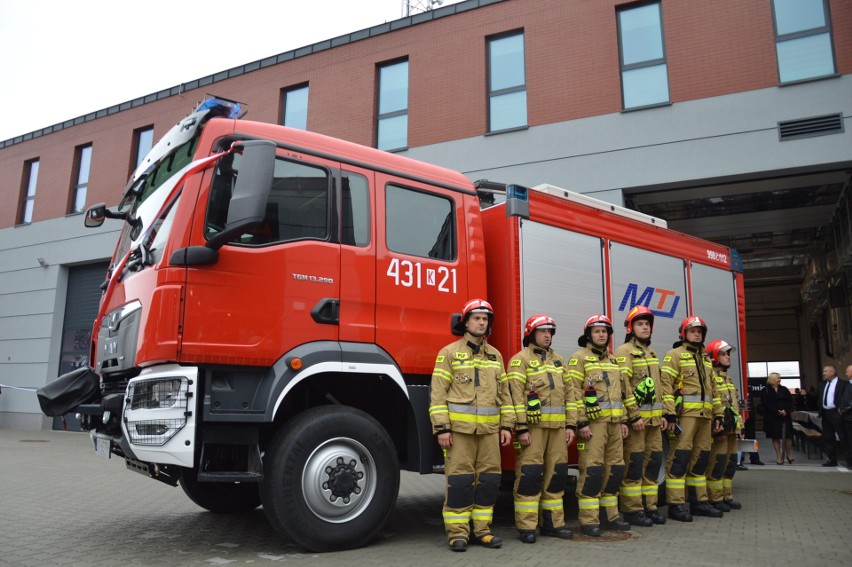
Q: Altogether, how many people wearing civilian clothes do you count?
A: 3